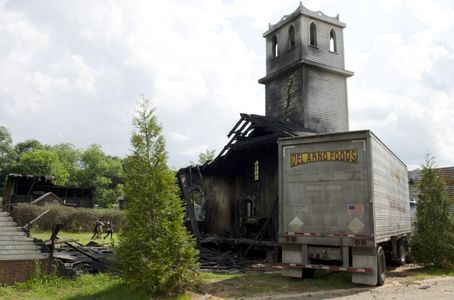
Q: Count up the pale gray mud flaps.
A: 2